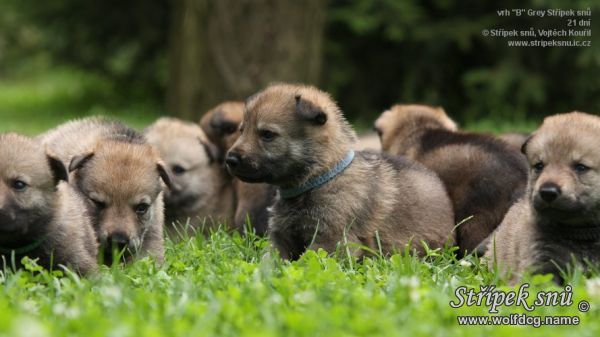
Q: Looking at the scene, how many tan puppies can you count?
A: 7